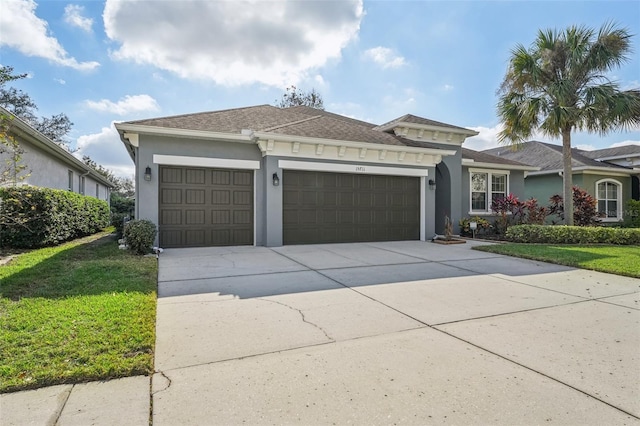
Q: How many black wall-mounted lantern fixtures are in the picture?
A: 3